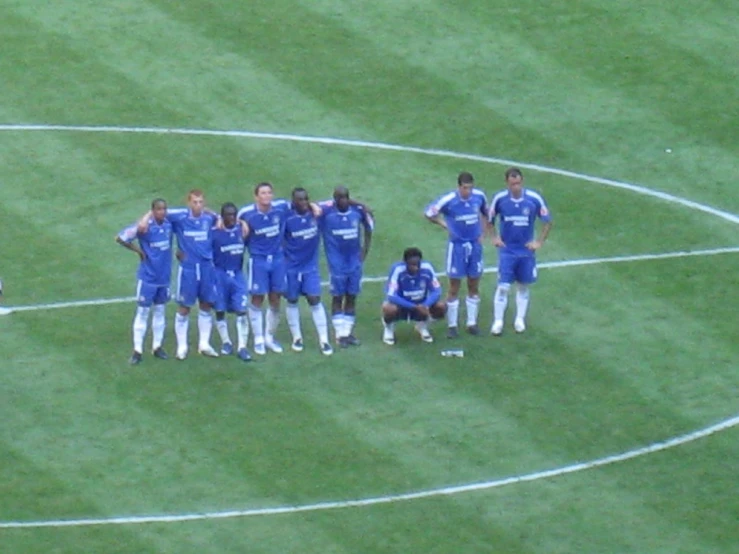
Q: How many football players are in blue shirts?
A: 9